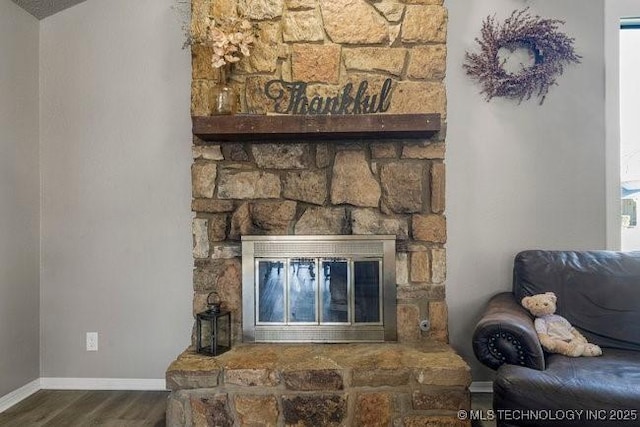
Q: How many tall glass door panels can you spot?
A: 4